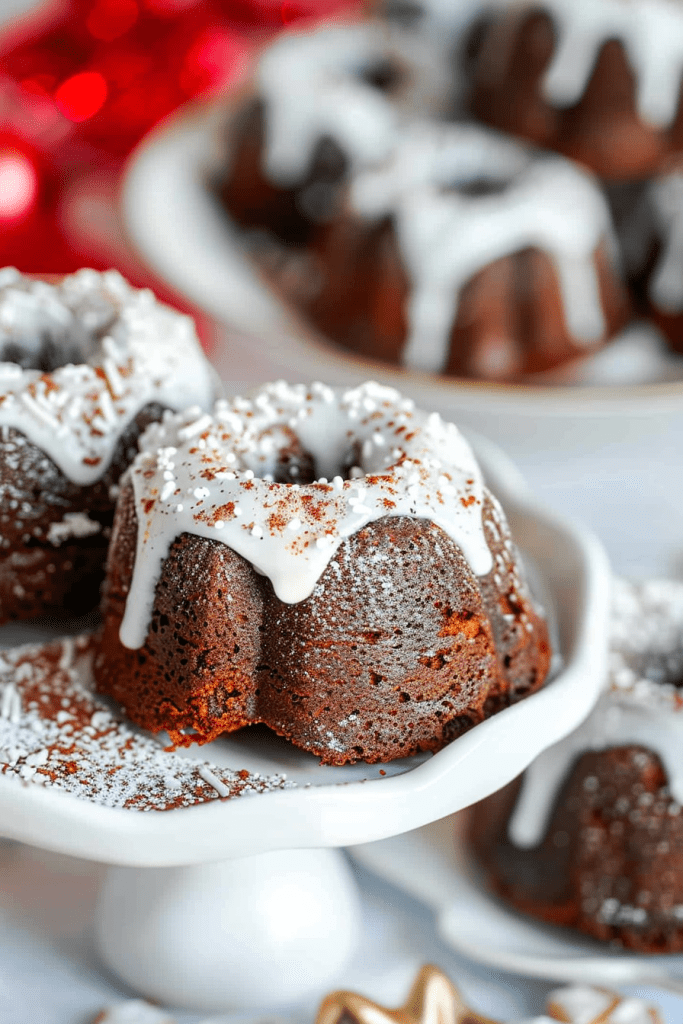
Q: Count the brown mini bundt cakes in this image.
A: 7